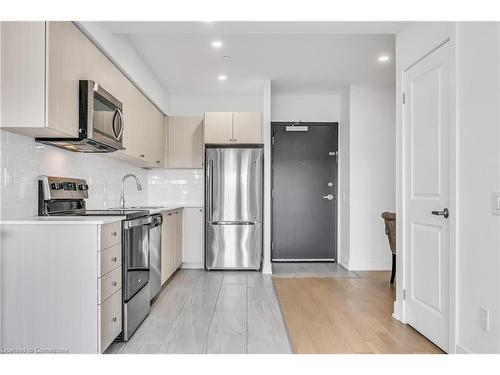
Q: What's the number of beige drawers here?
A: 4